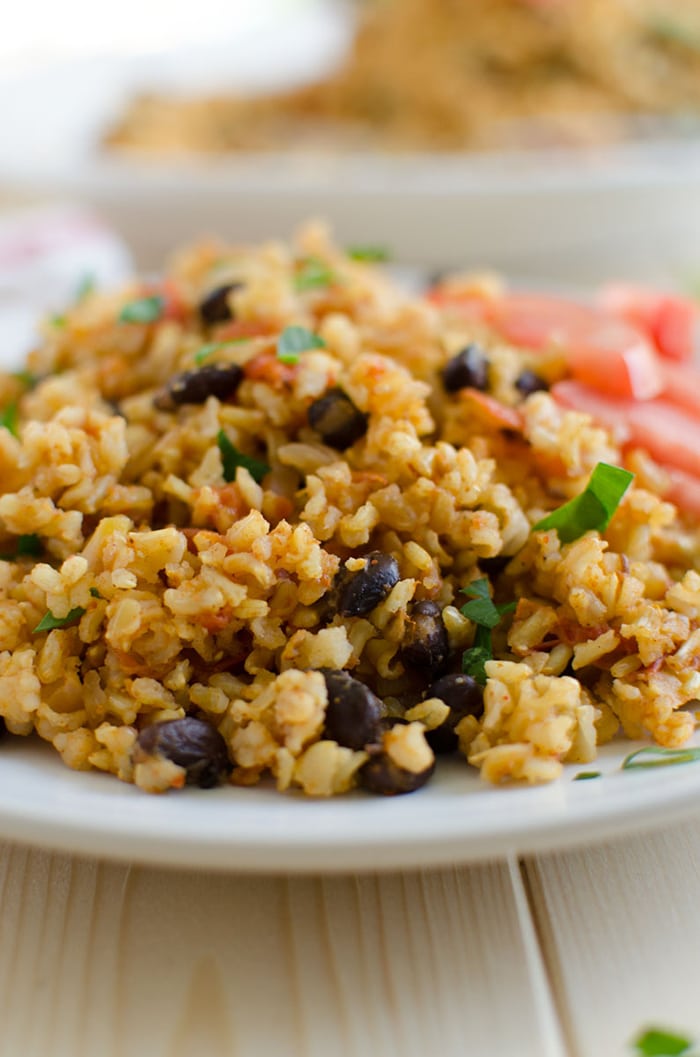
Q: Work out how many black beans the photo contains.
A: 11